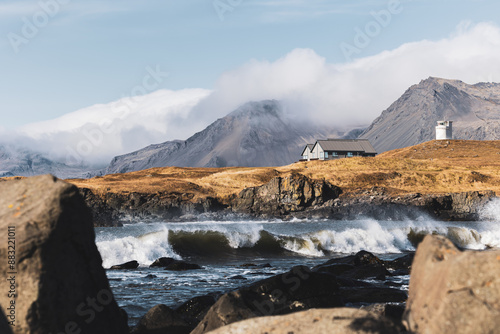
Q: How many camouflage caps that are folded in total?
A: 0